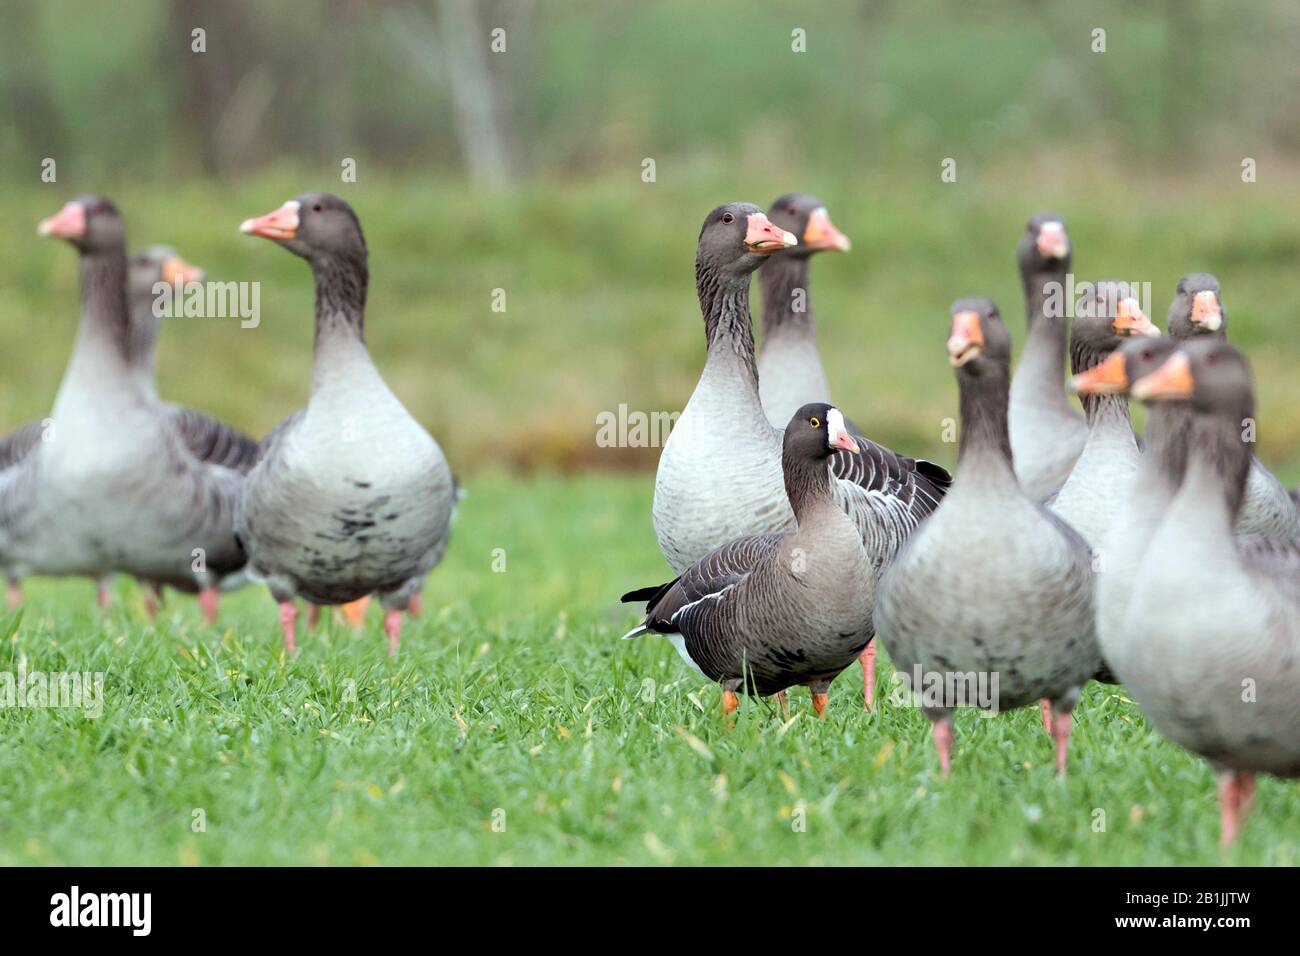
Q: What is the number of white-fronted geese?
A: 1